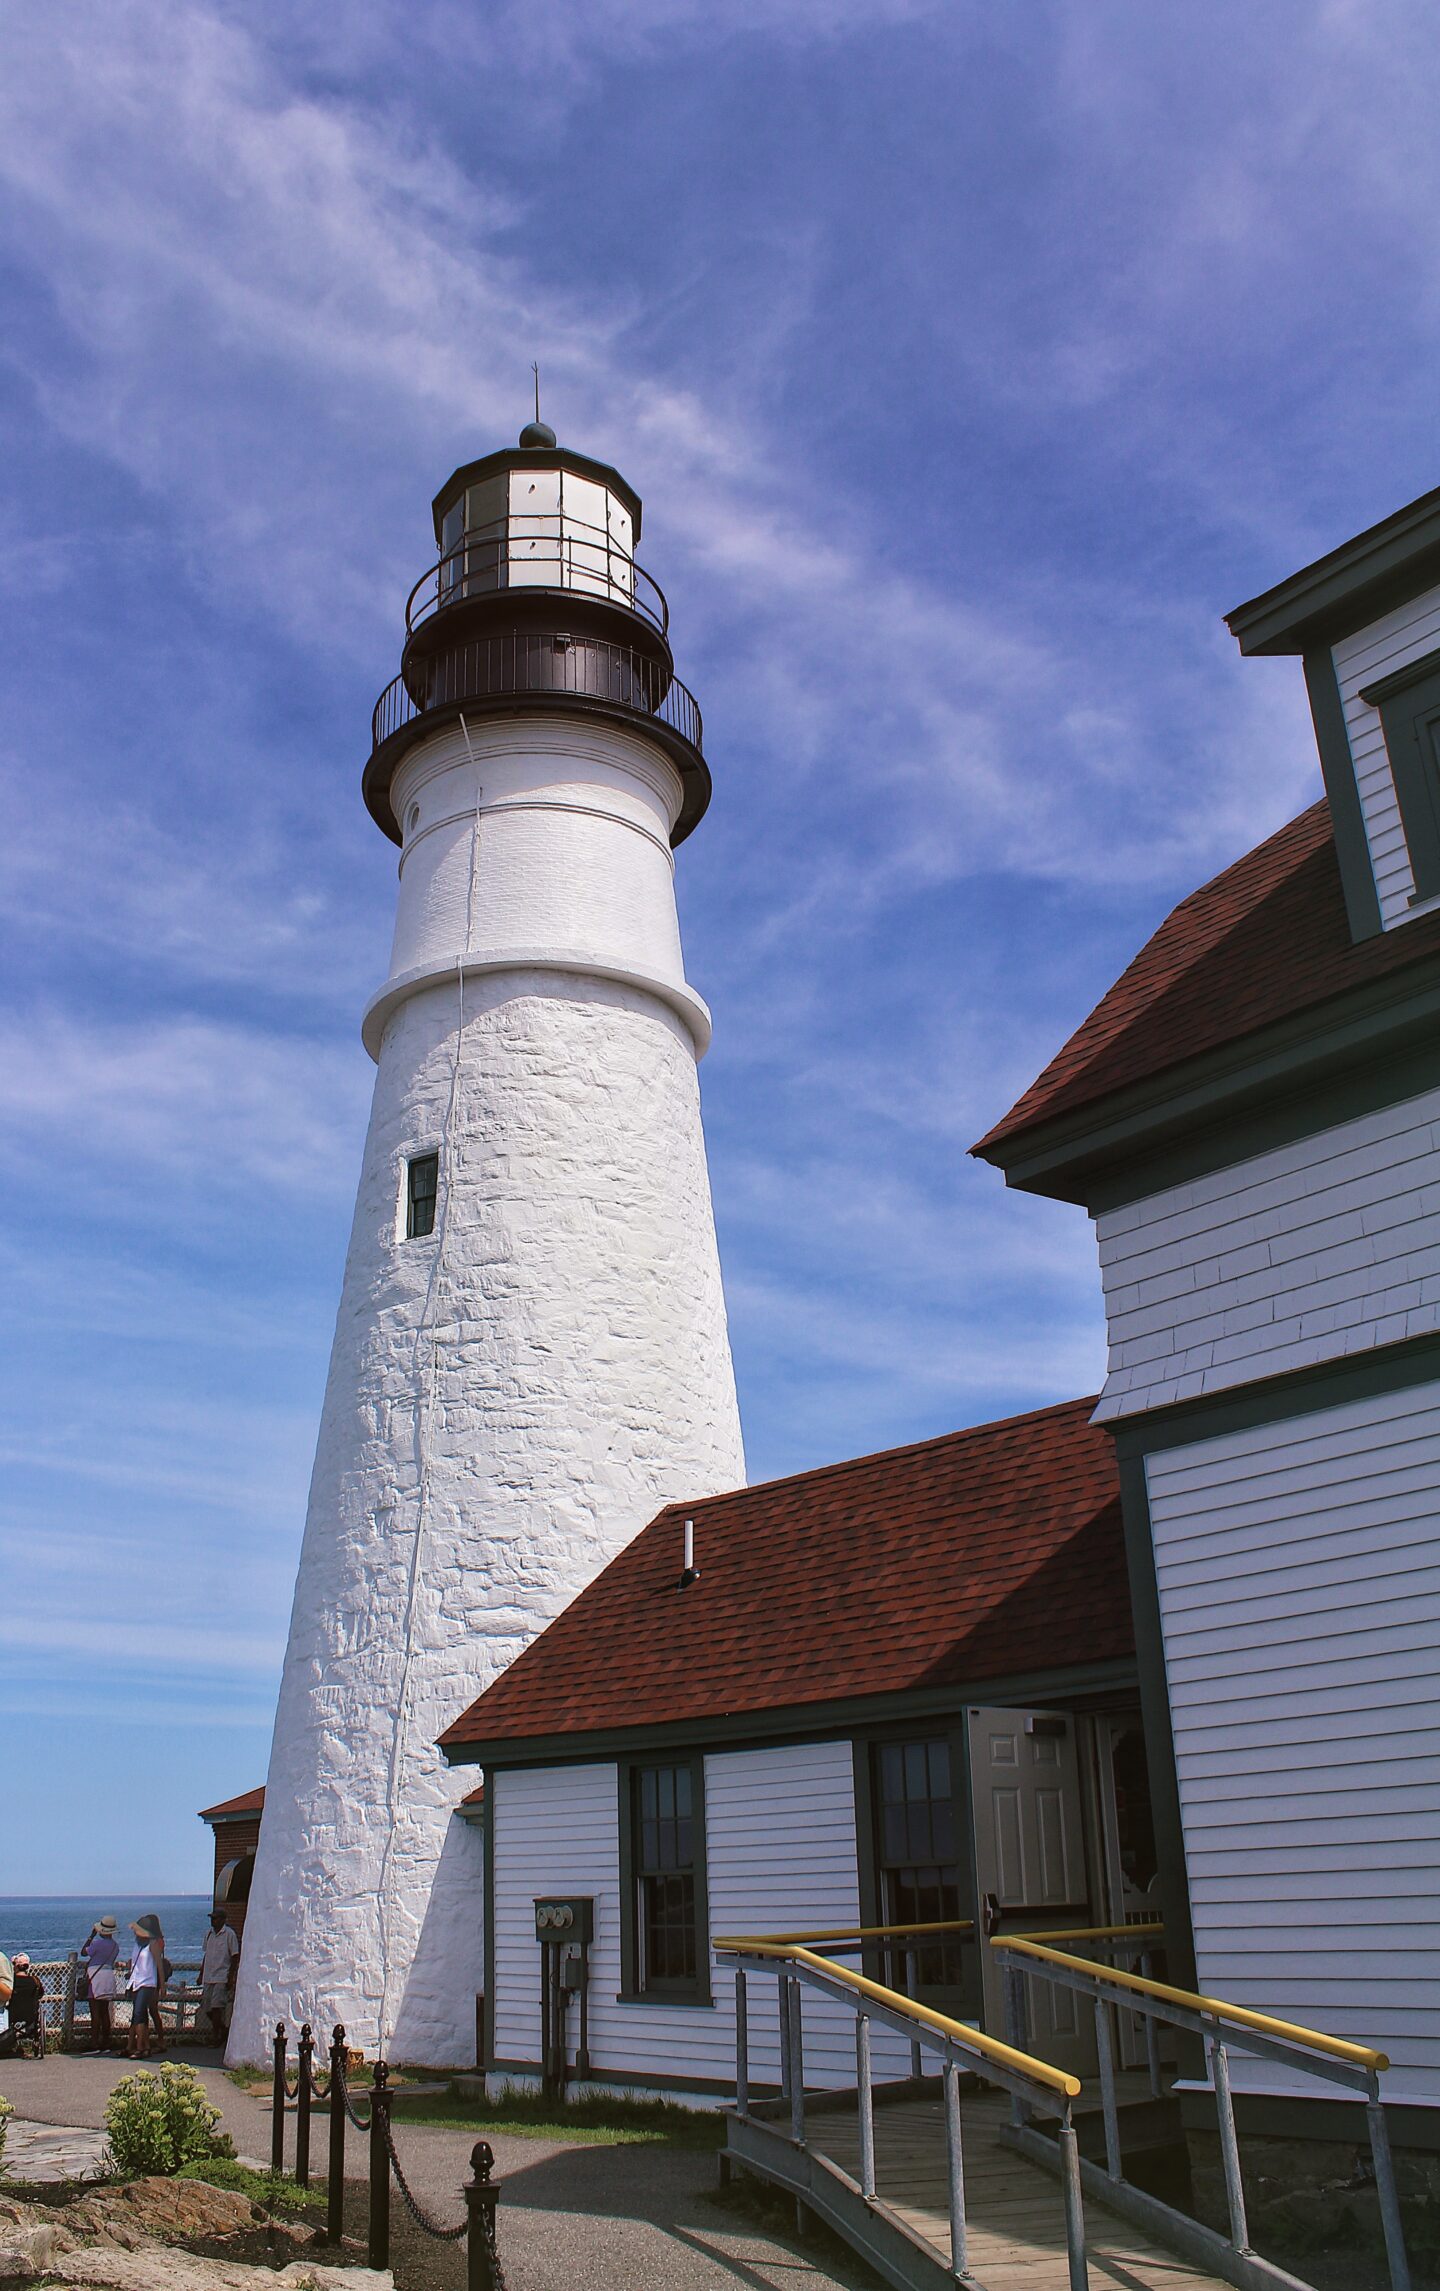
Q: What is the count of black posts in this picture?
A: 5